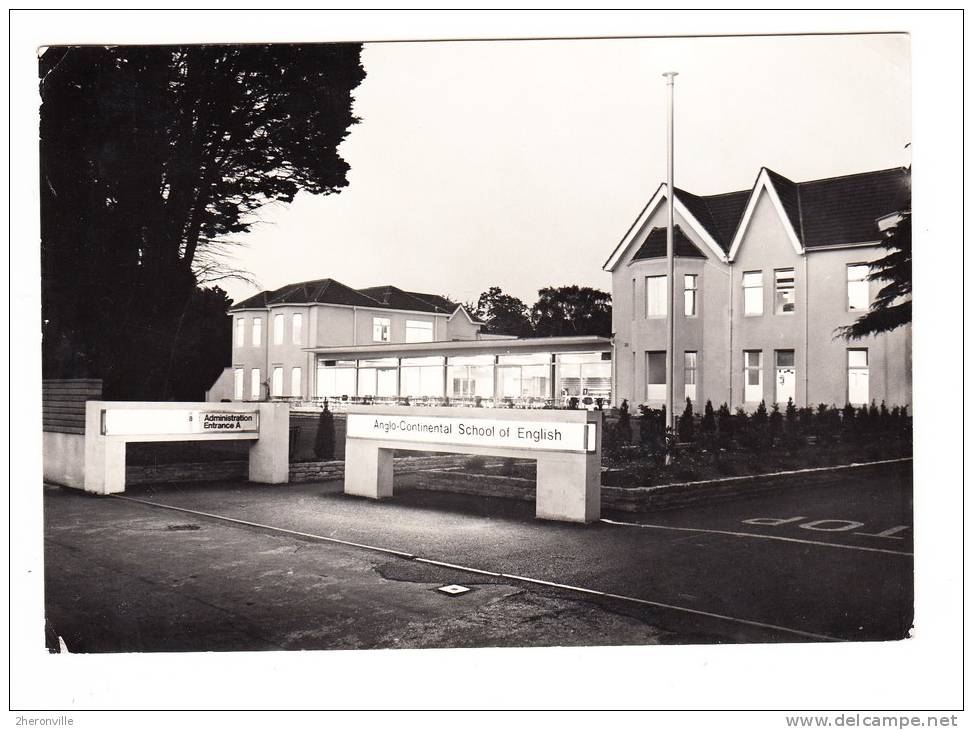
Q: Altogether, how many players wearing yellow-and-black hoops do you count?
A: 0